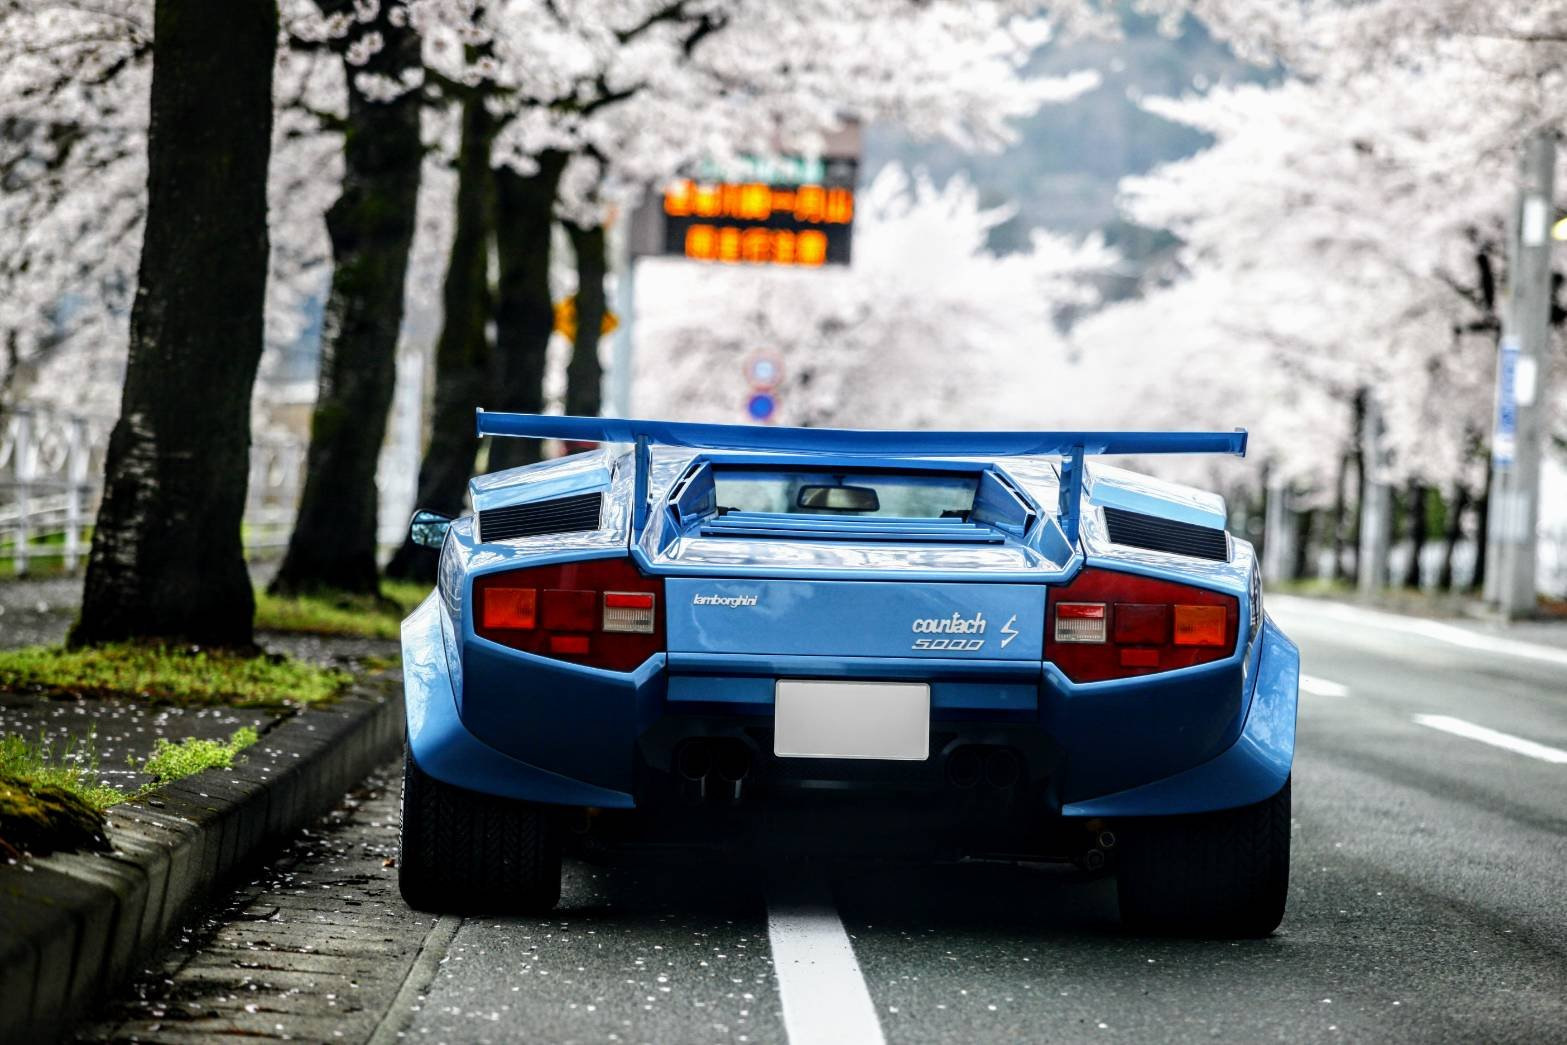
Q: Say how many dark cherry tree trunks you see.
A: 5